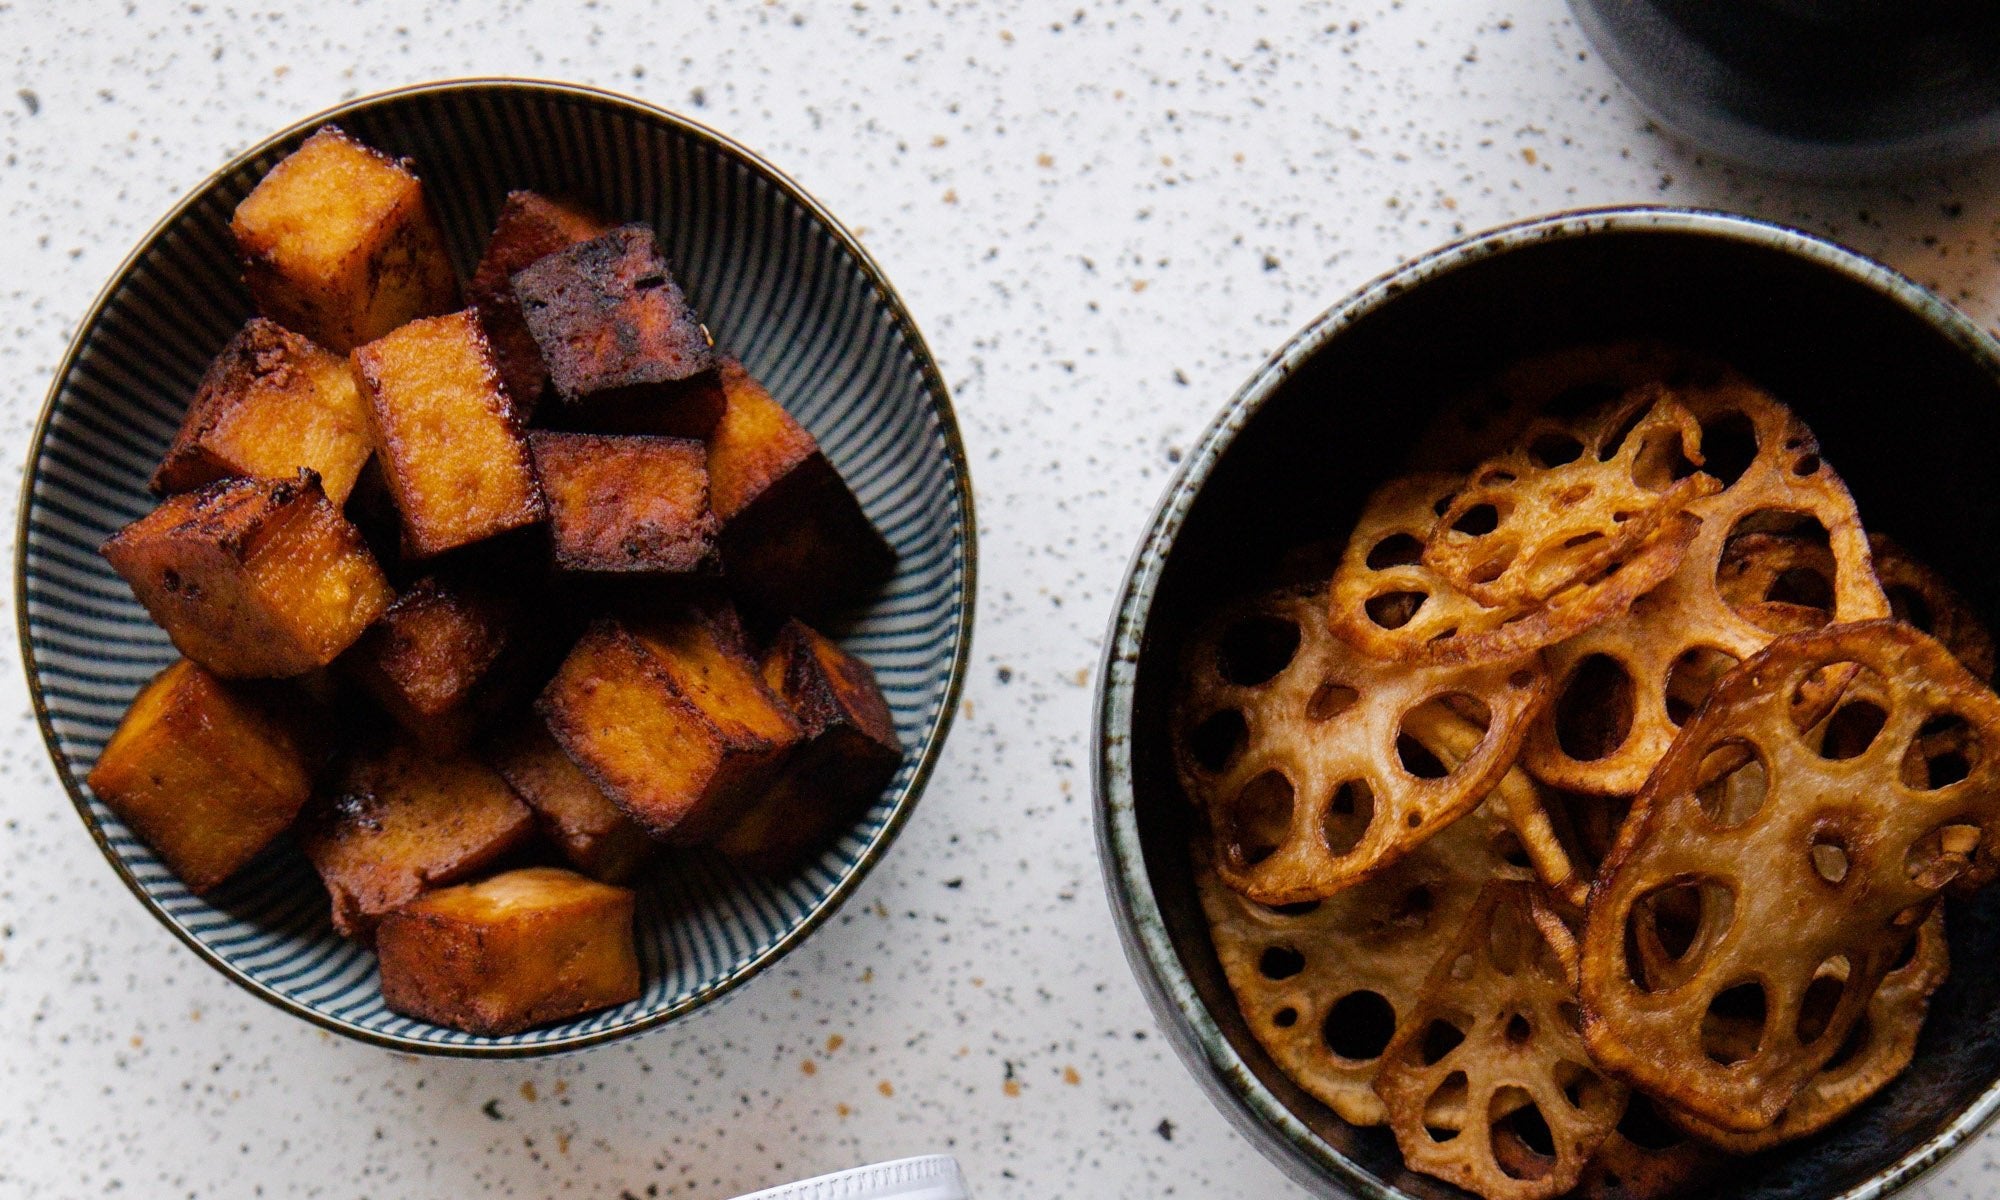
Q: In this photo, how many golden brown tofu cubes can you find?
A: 15